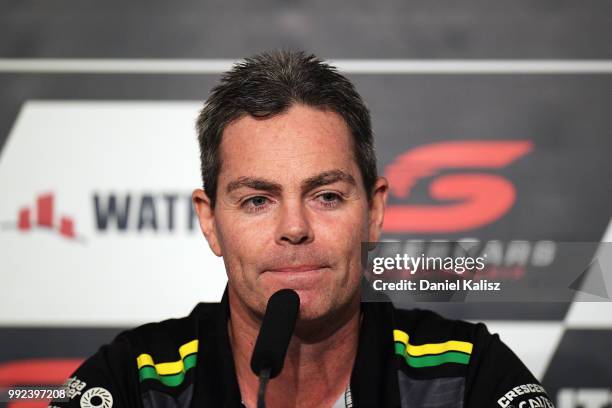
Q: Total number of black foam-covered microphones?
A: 1